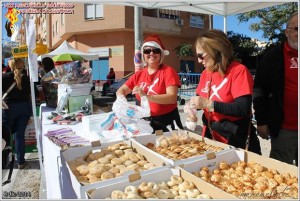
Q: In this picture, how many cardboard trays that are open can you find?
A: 4